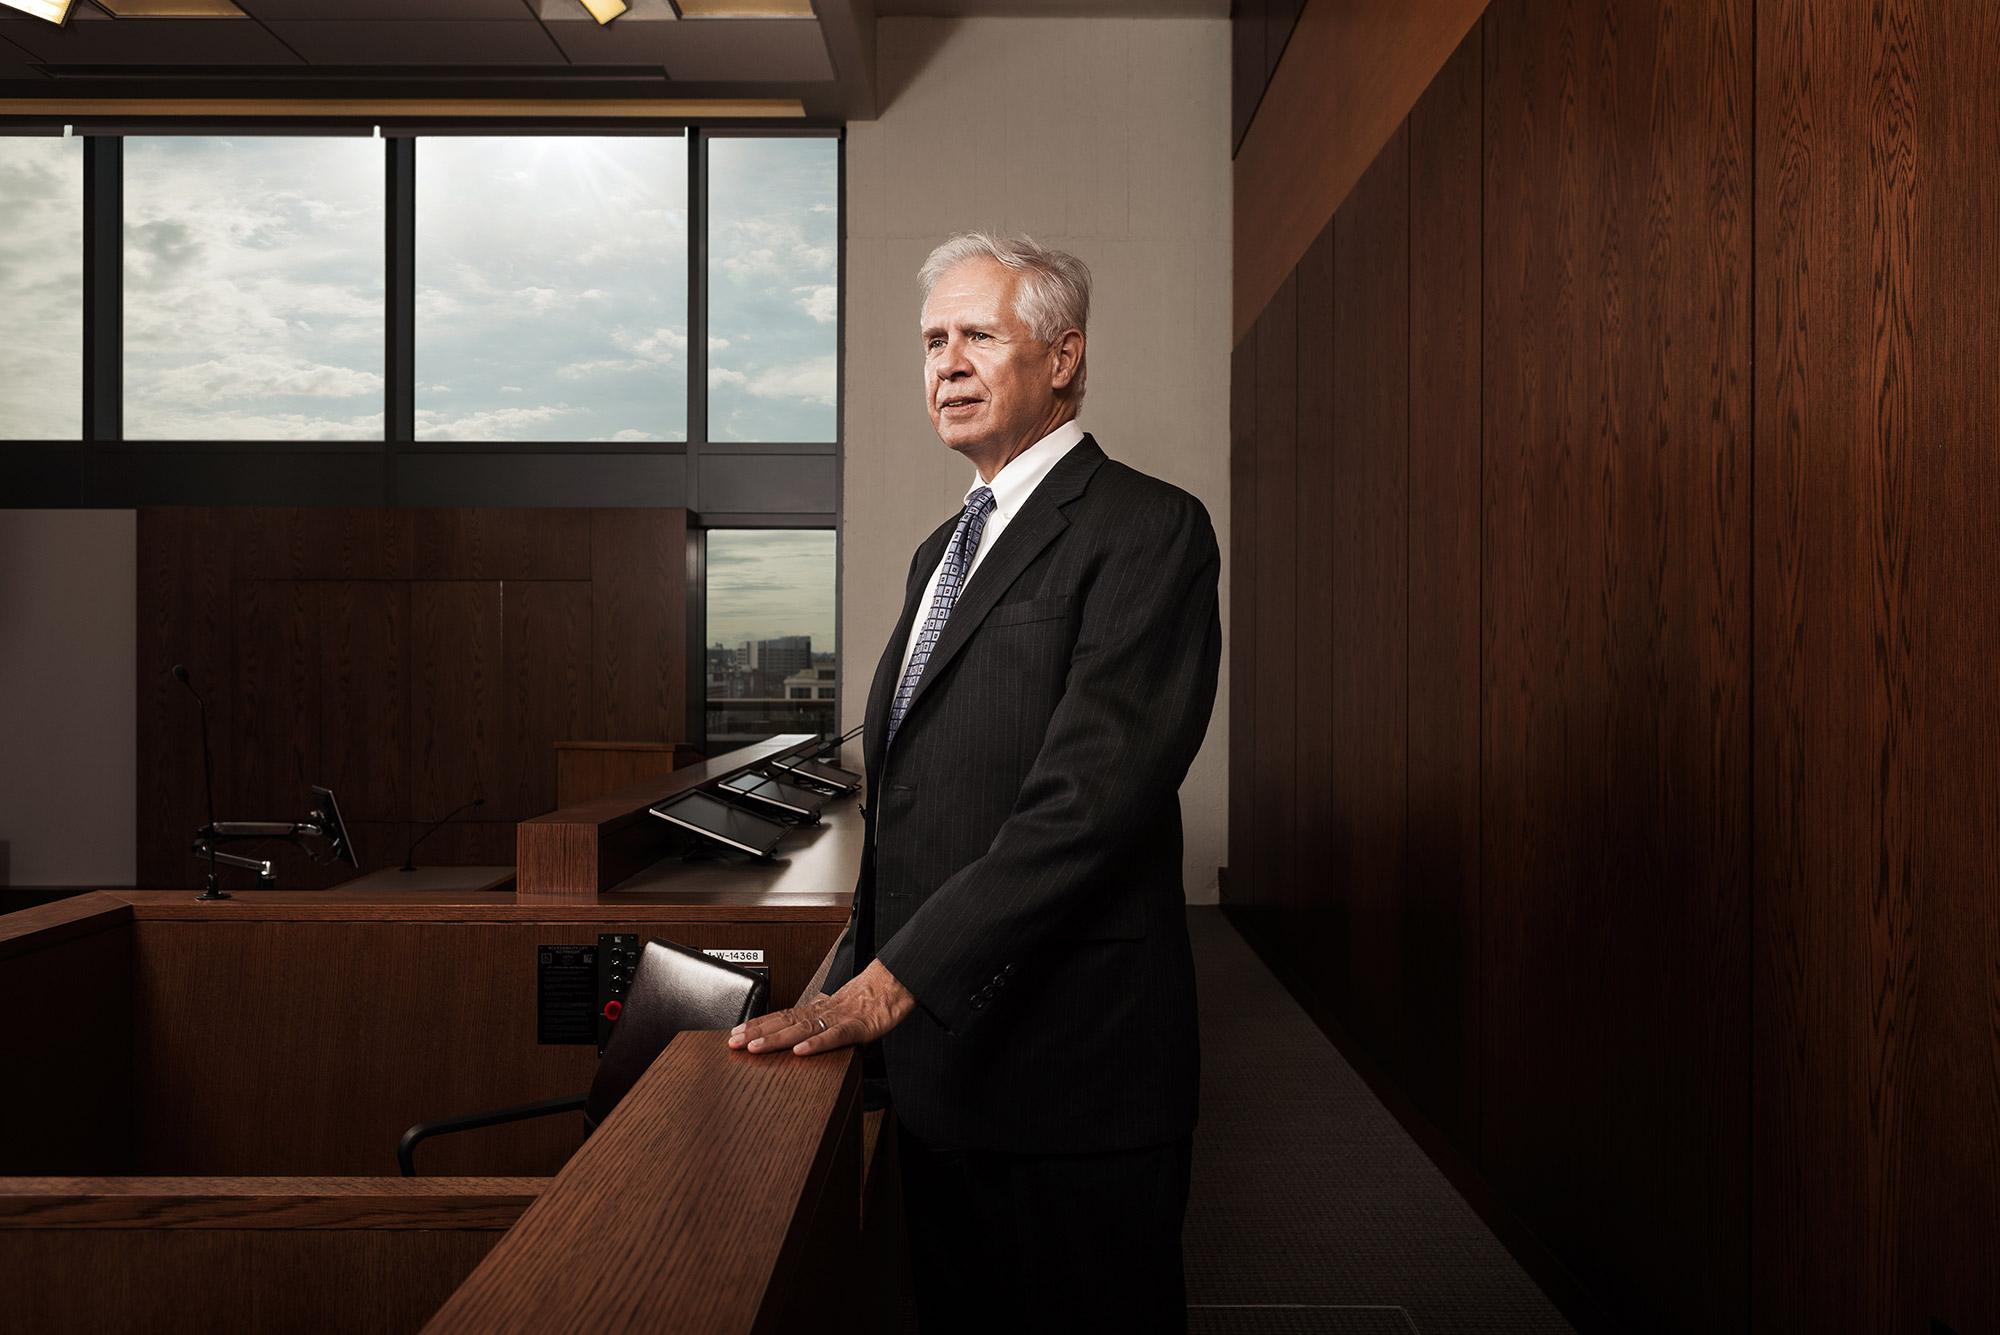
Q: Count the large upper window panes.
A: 4